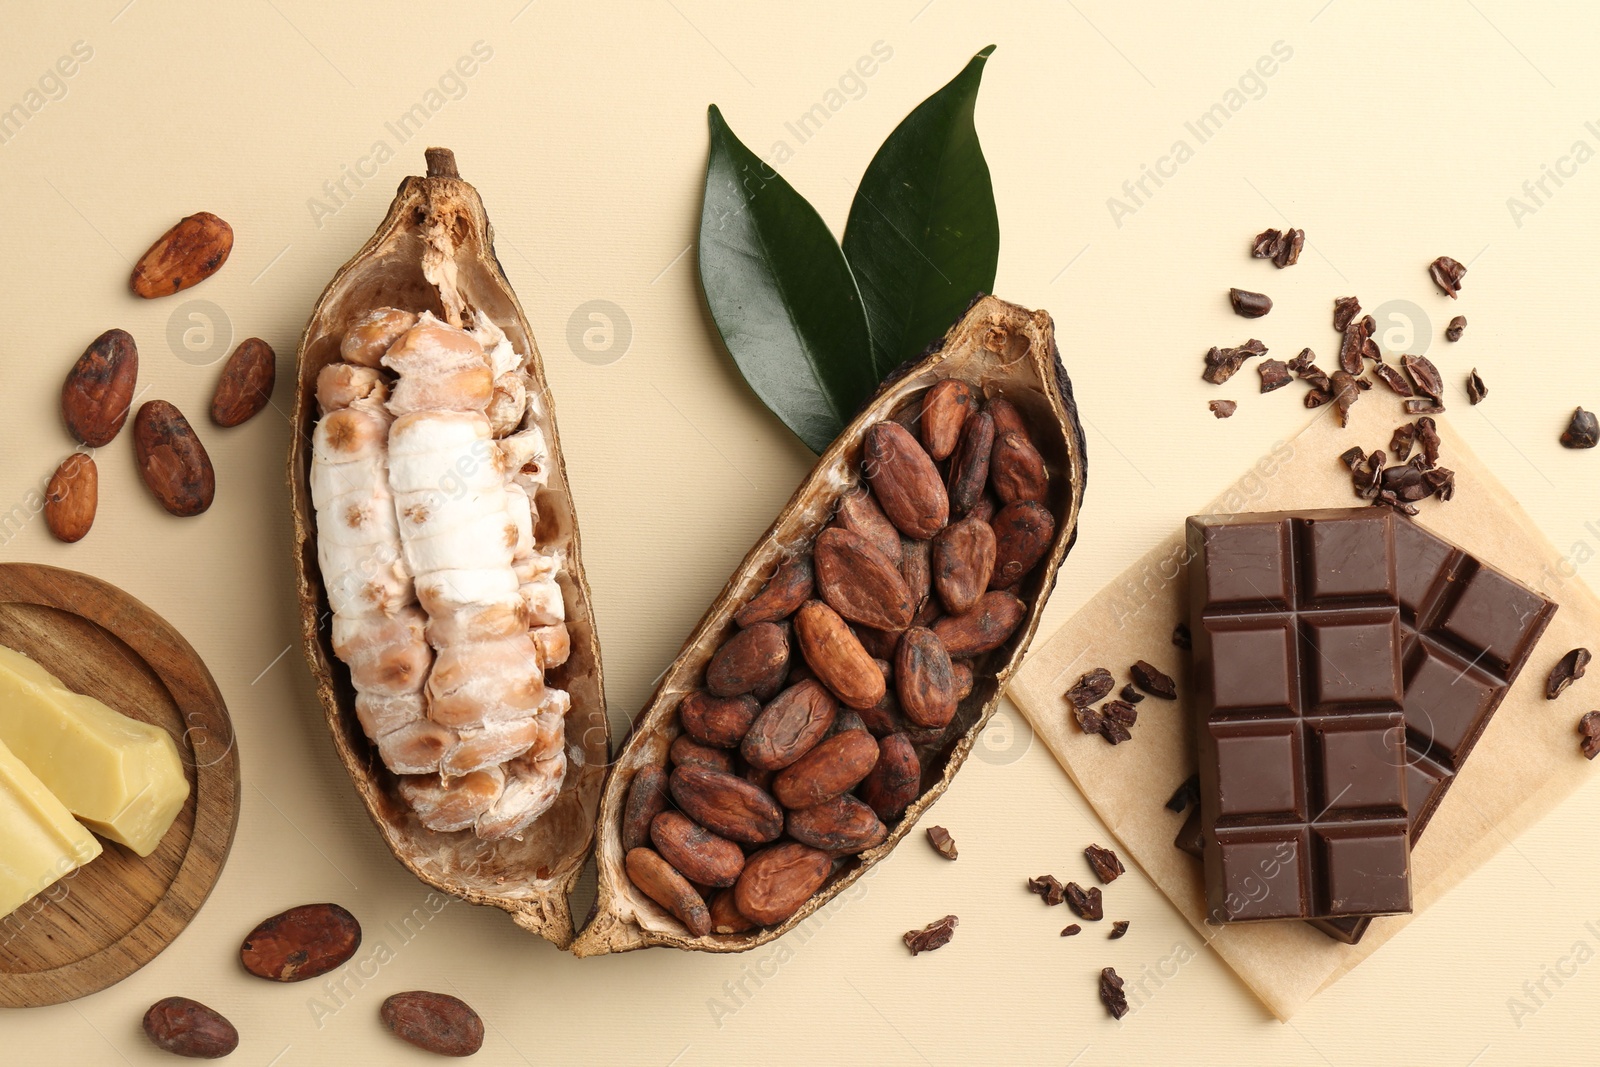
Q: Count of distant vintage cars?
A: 0